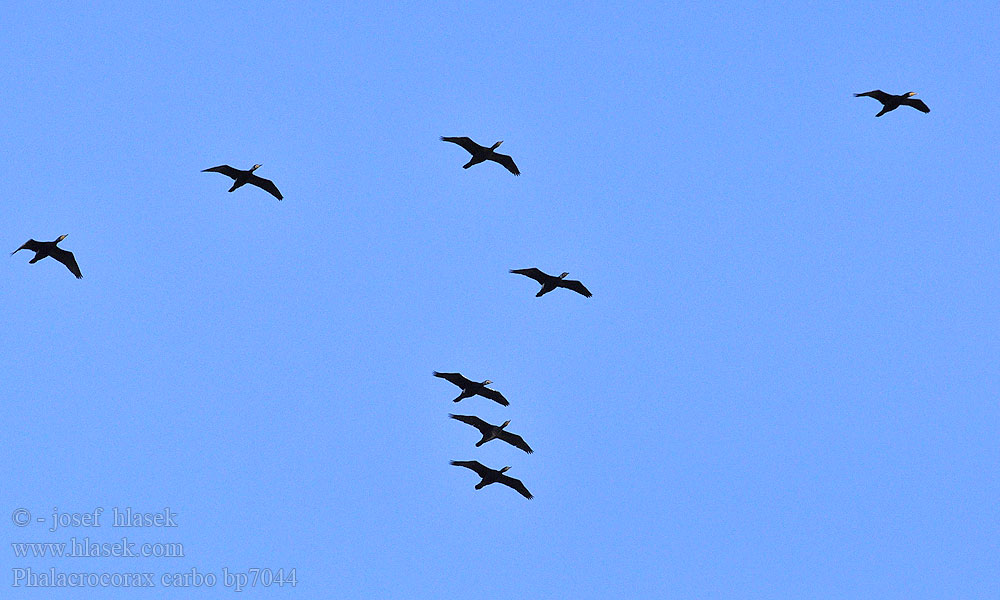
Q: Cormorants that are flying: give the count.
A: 8